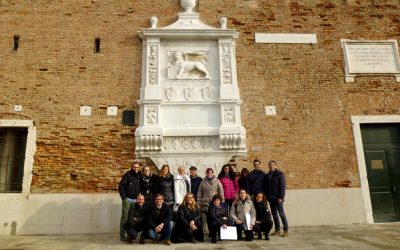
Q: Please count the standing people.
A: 10